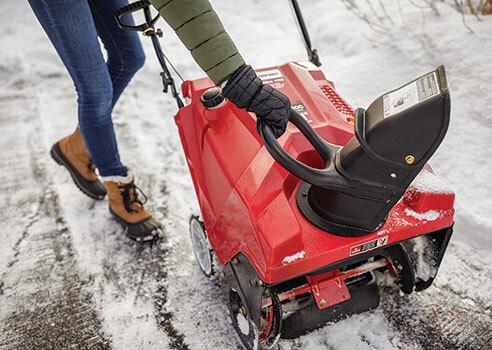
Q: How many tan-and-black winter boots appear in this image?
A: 2